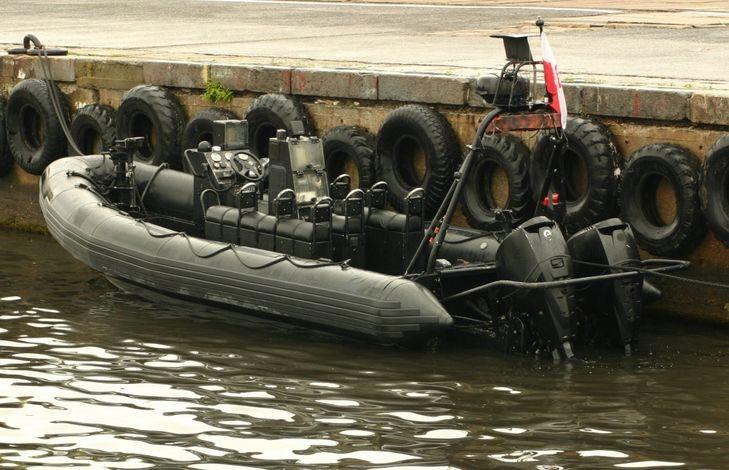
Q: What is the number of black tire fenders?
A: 12